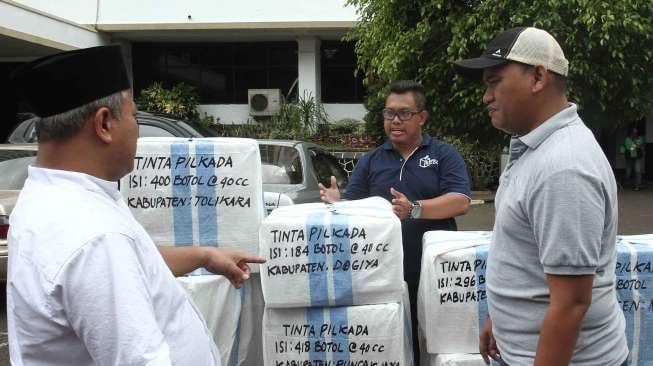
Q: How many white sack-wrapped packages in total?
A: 7